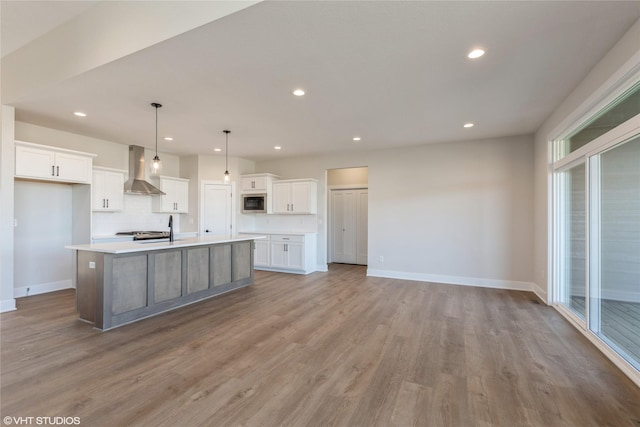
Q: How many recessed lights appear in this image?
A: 8